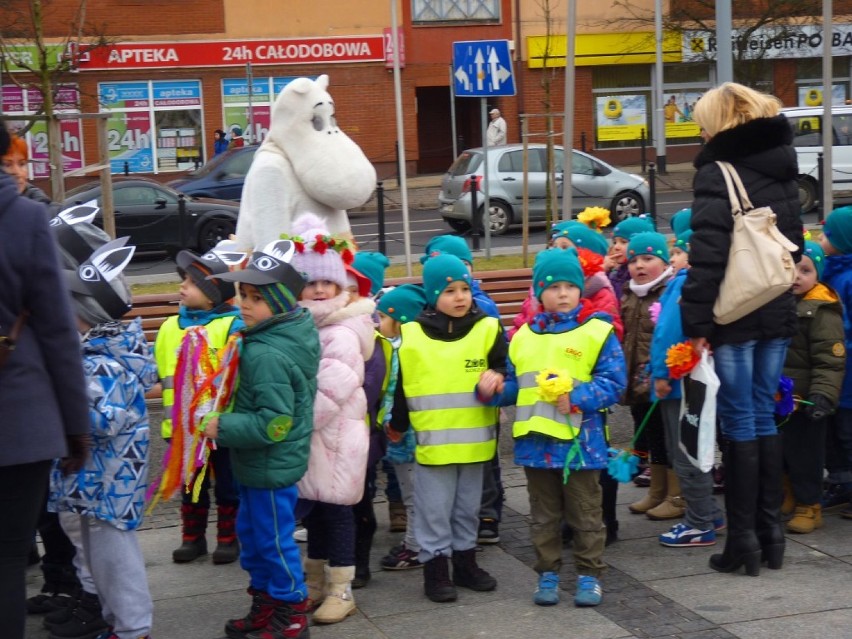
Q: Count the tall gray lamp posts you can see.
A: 5